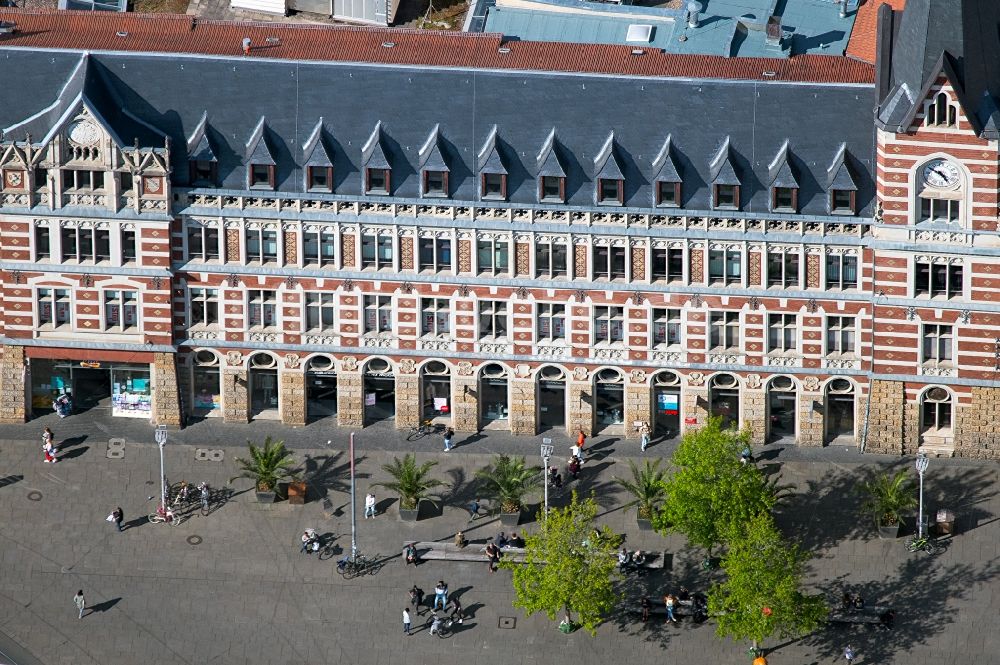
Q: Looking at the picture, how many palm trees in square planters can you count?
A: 5